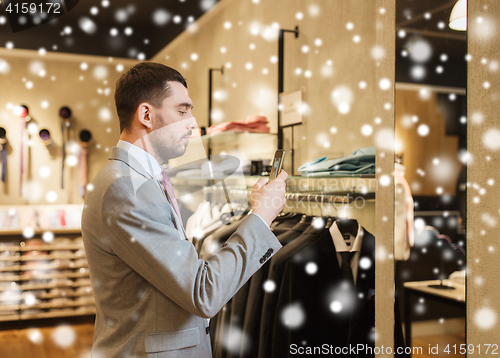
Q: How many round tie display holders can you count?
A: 5